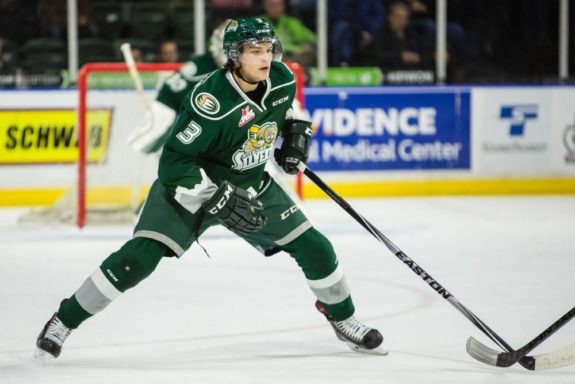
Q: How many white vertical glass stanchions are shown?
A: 5